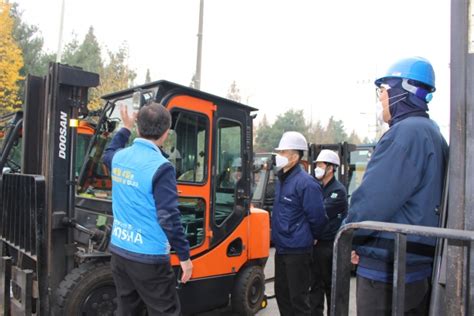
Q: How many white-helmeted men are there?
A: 2